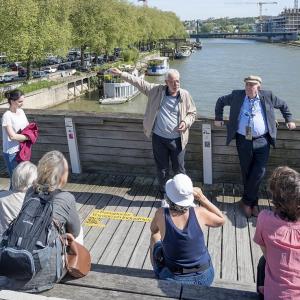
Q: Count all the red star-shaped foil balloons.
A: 0